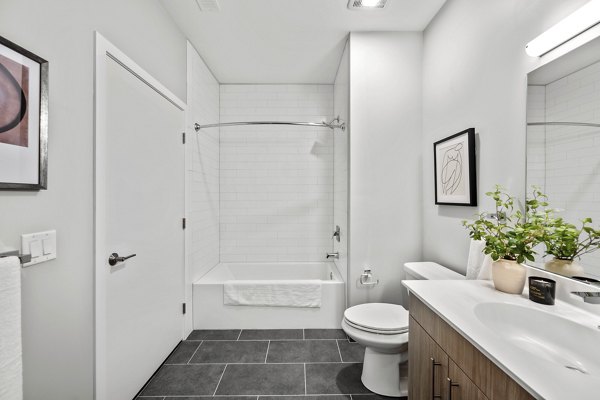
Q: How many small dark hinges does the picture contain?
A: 3